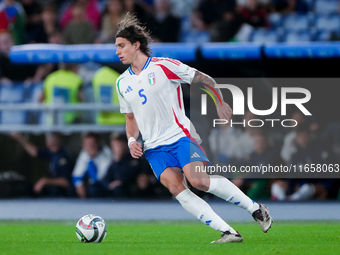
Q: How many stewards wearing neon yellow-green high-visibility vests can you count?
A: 2